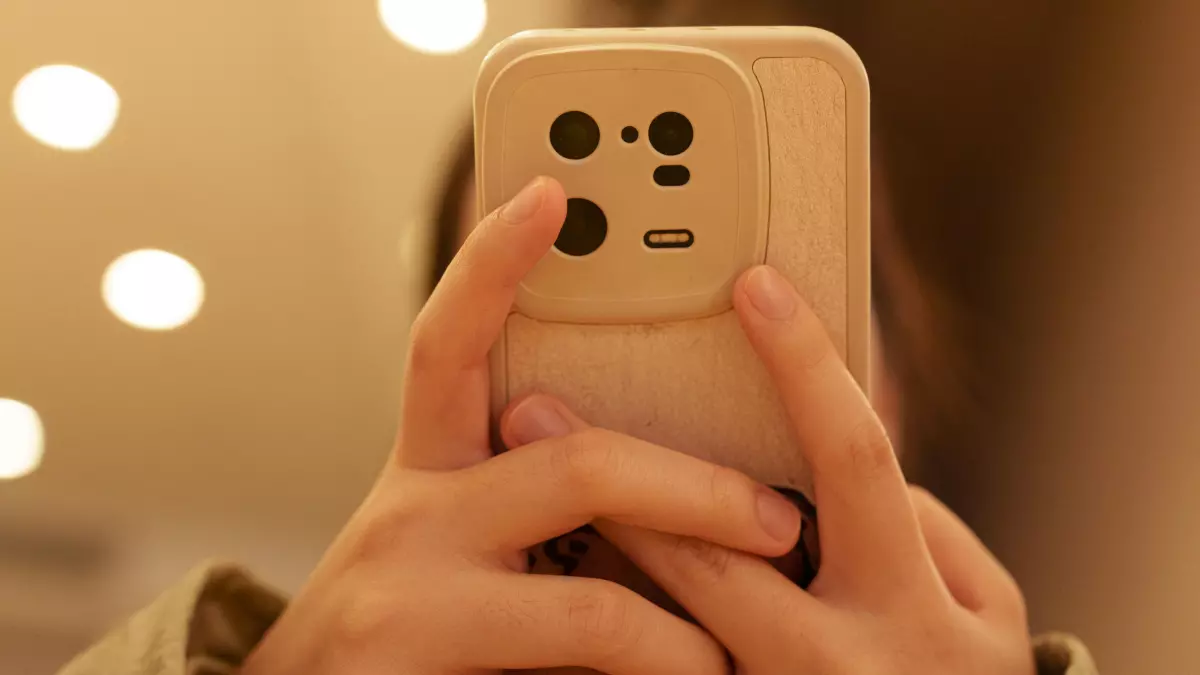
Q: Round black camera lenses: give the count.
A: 3